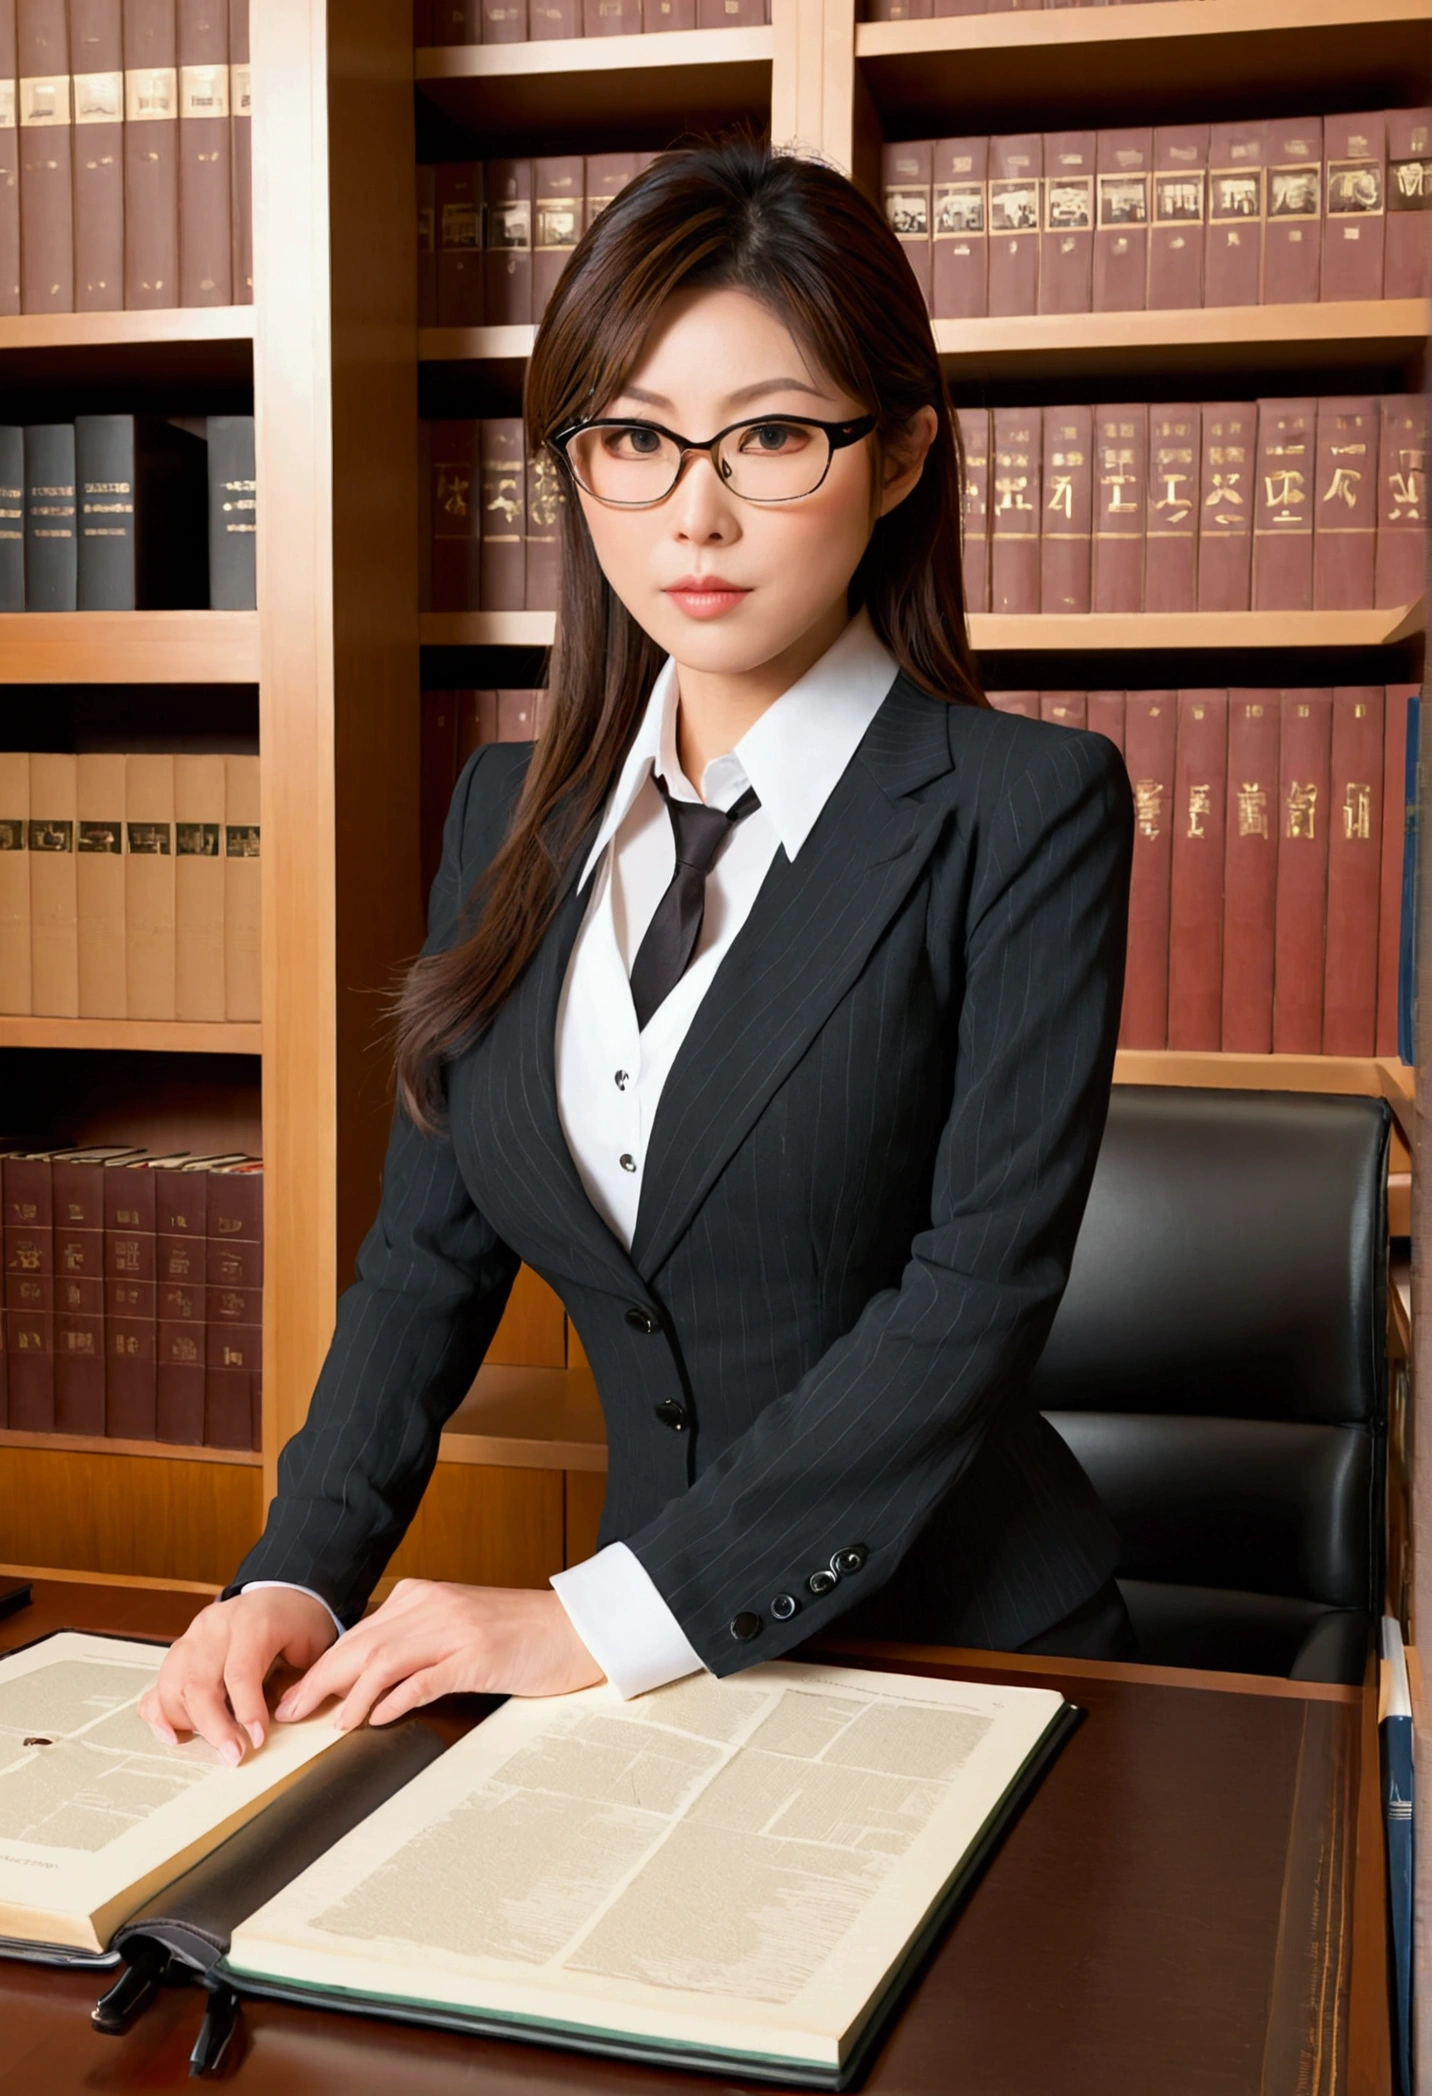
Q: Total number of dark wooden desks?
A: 1